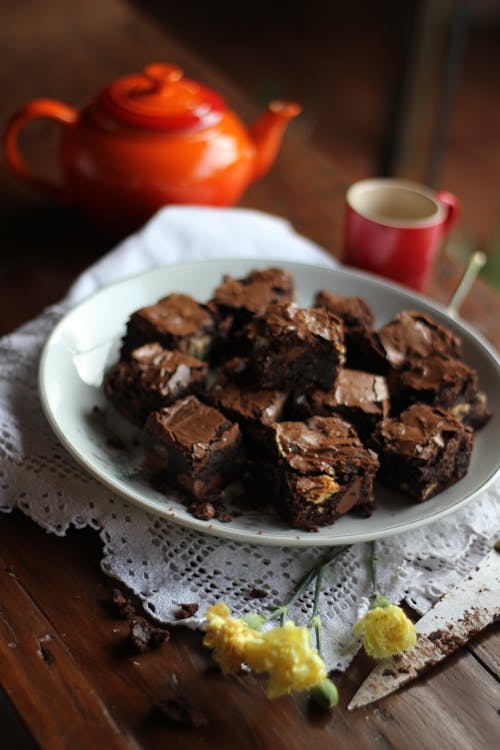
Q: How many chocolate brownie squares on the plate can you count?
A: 12